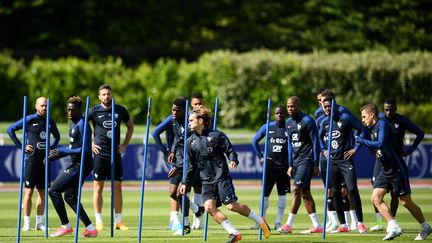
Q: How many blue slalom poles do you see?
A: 9